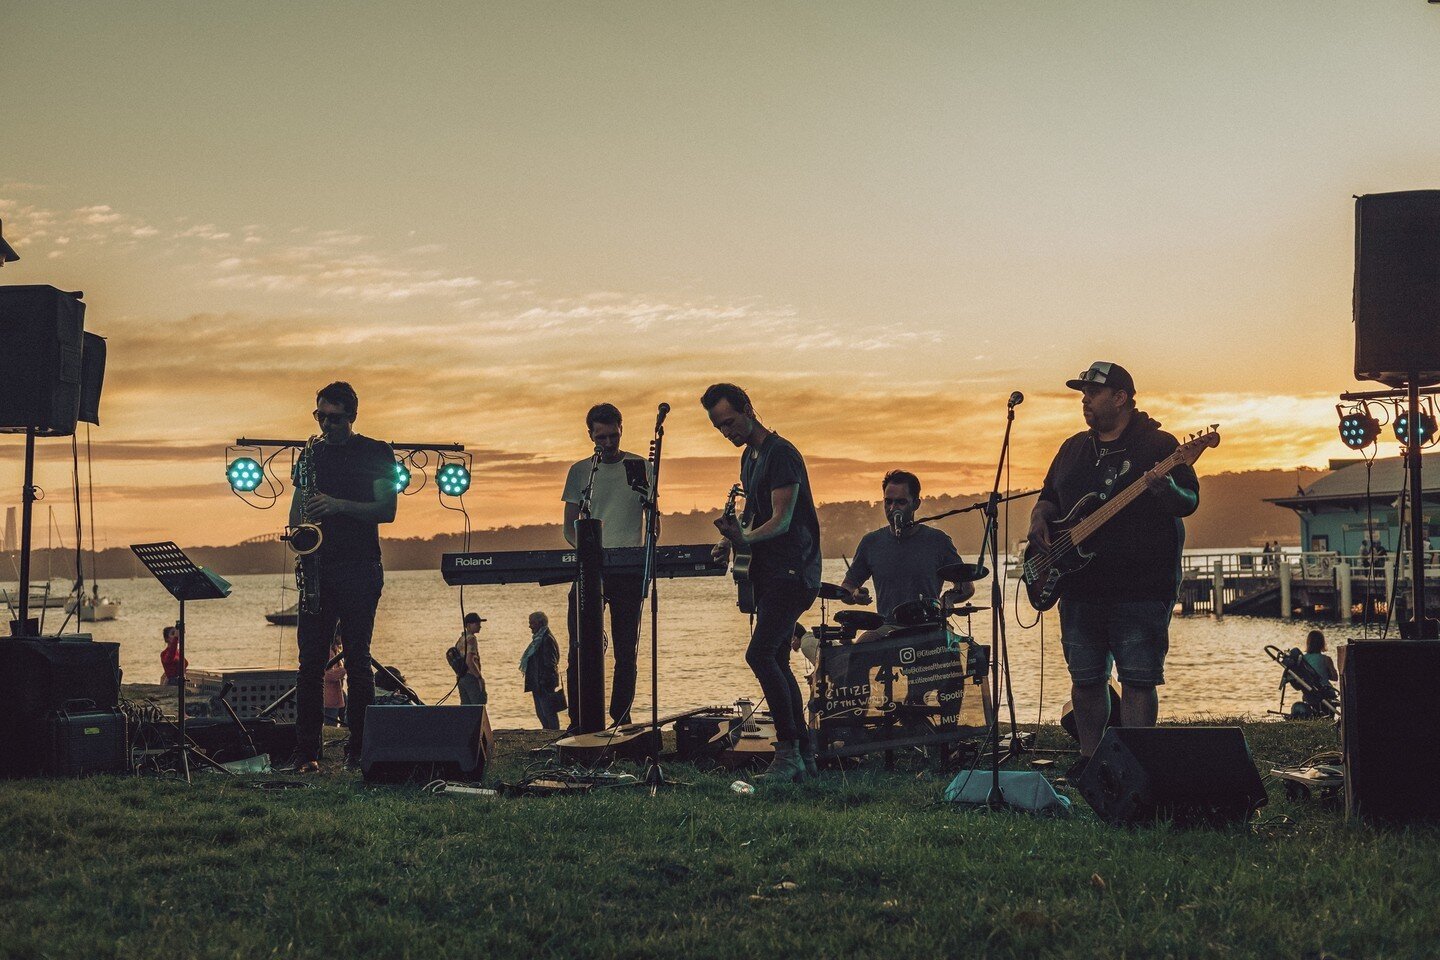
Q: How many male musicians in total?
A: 5